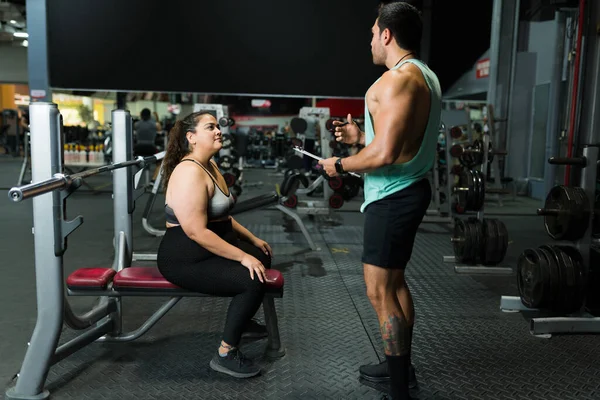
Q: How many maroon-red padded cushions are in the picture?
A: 2